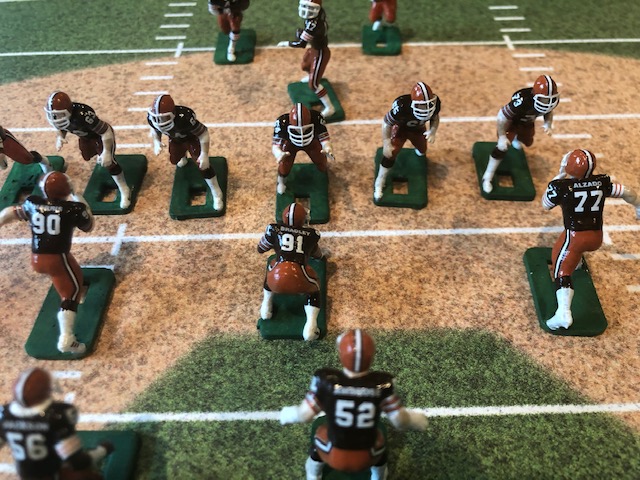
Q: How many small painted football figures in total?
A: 14